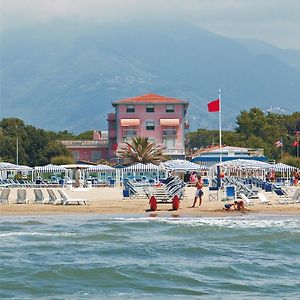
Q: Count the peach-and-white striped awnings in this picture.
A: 2